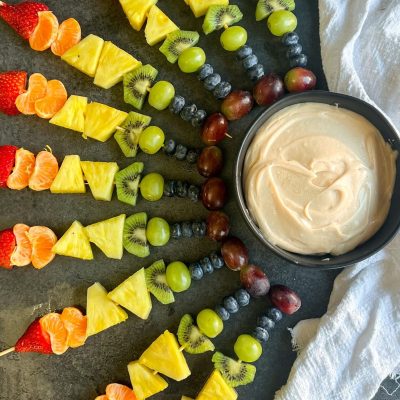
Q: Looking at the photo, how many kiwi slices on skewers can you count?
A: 10